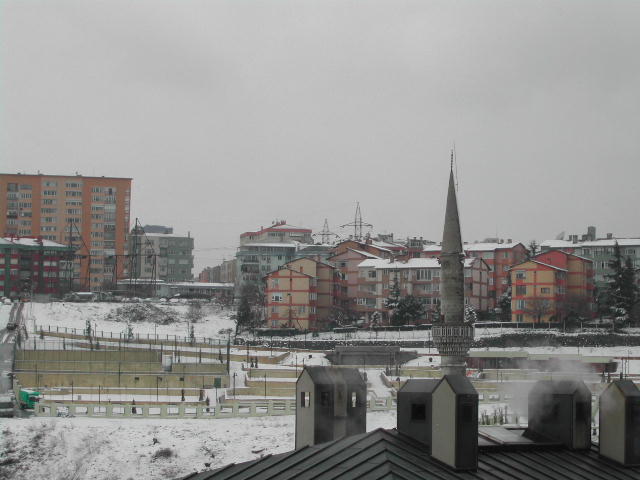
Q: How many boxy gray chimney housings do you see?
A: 5